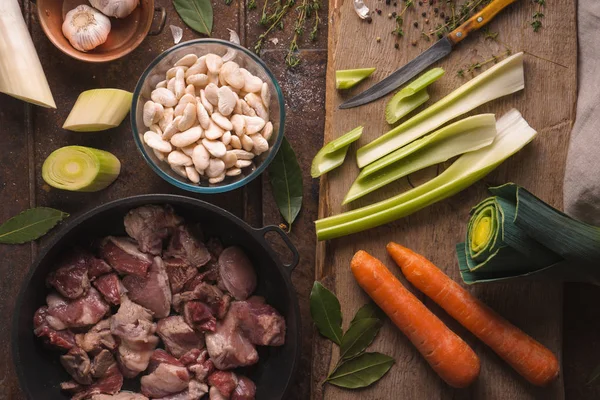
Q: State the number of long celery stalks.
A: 3